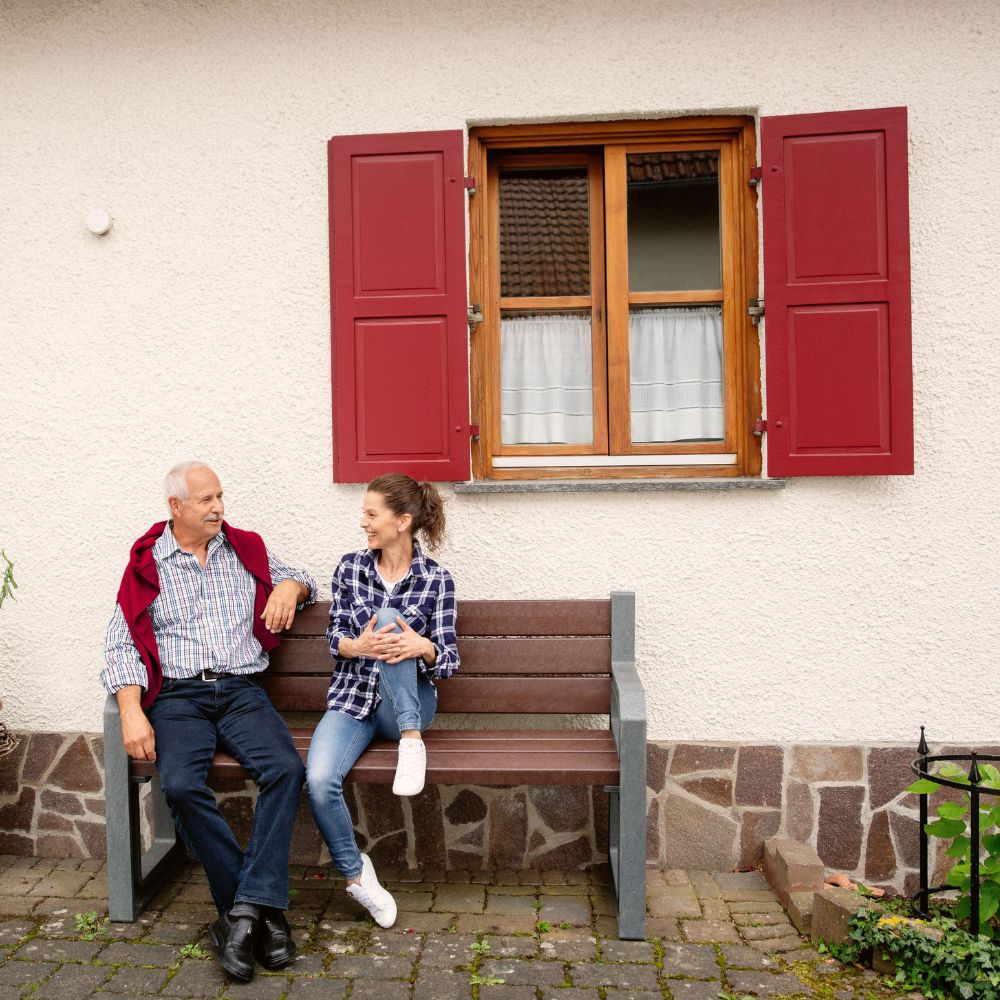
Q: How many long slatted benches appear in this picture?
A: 1